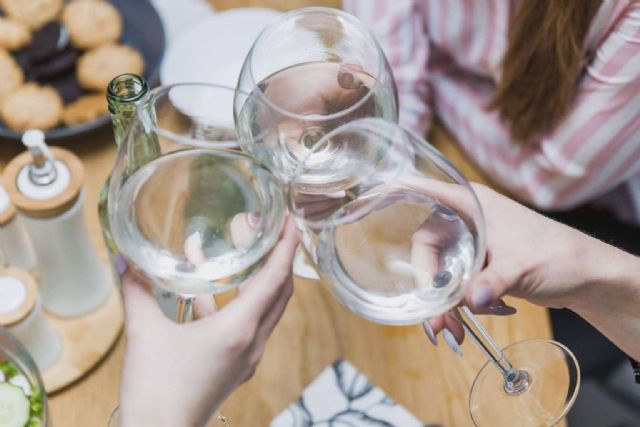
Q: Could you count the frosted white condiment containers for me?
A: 3